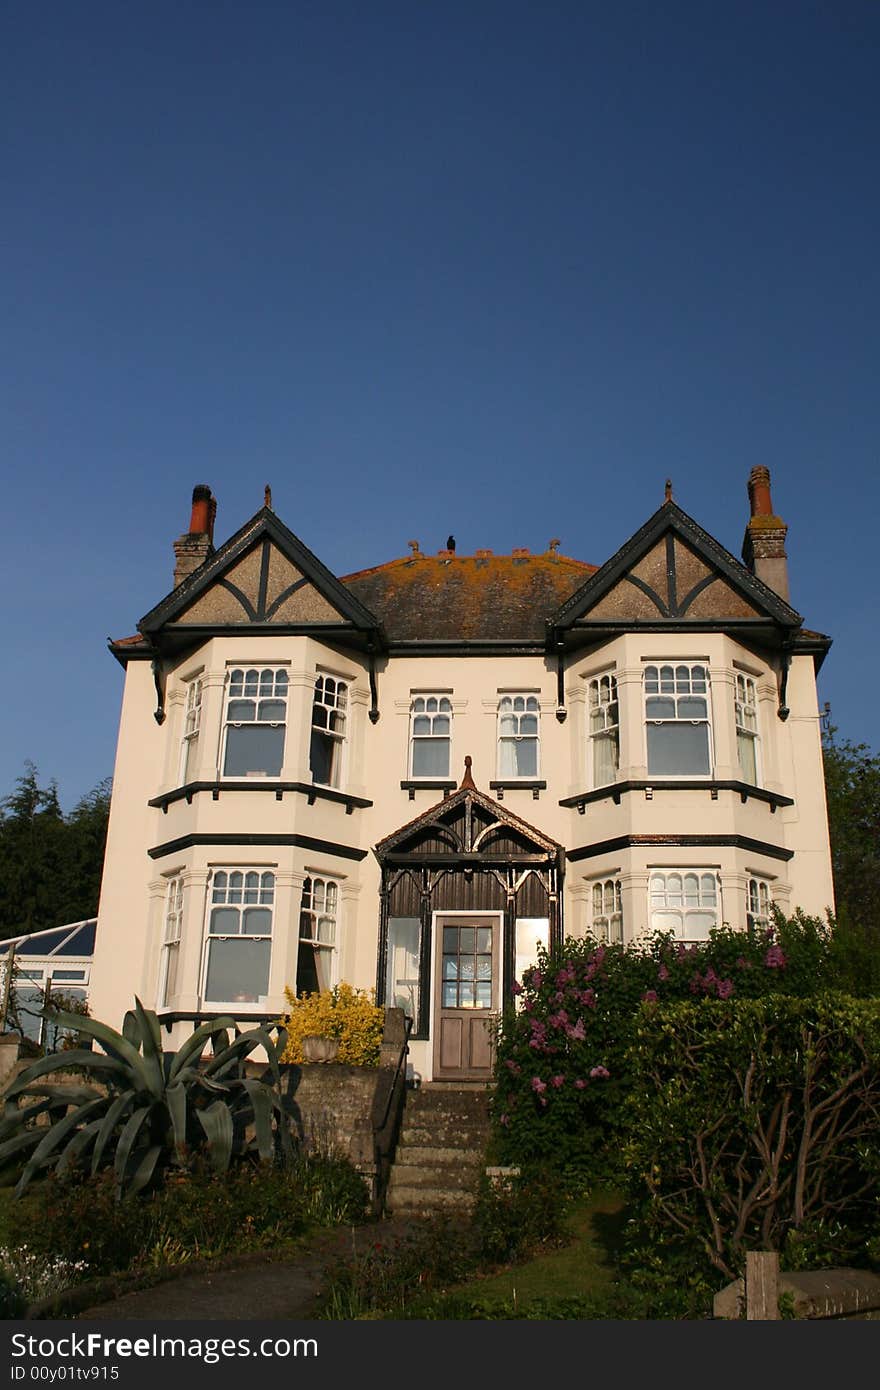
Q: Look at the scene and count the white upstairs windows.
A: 8